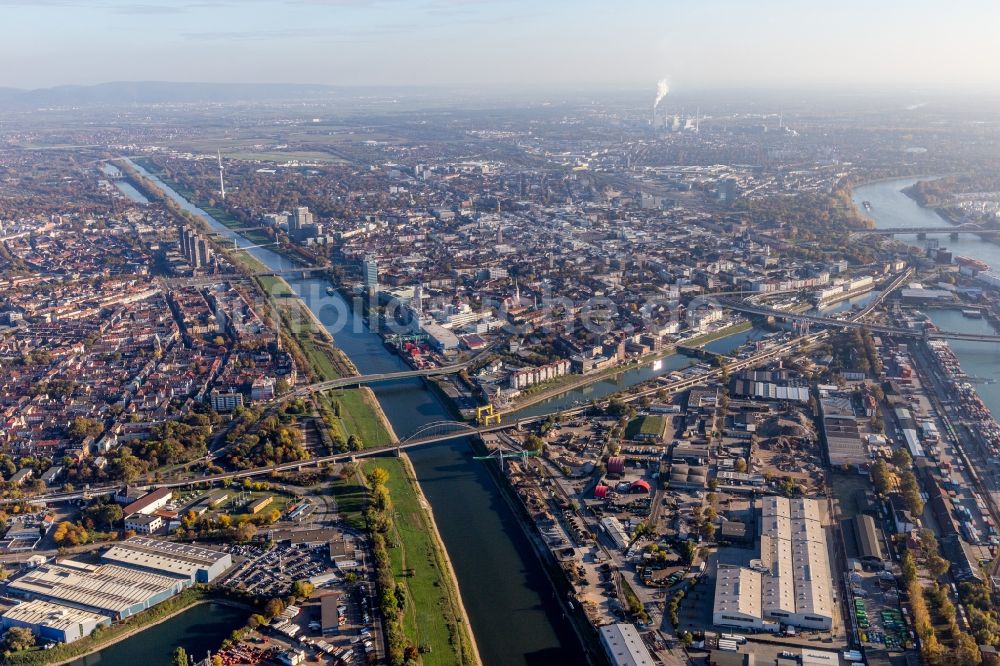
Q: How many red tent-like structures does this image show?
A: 3